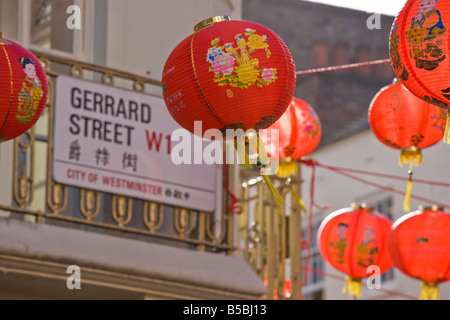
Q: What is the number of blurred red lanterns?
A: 4